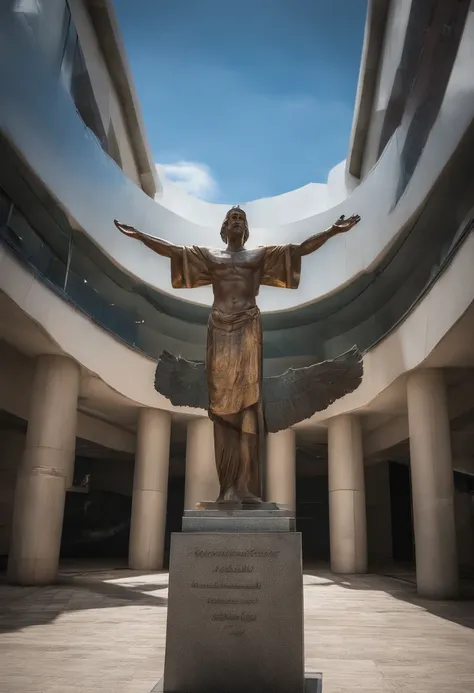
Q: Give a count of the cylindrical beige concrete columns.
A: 6